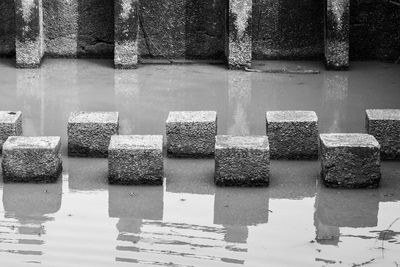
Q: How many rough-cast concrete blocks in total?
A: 9